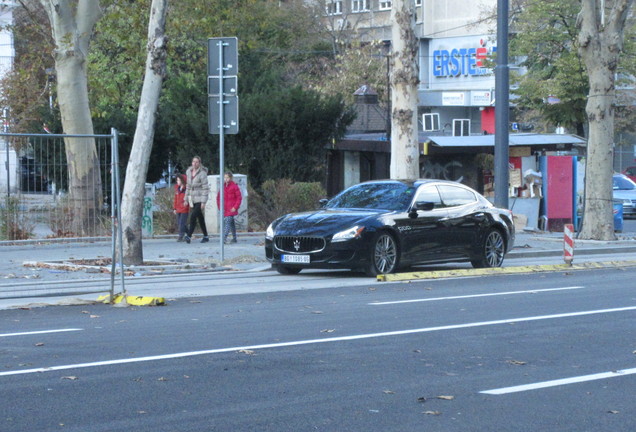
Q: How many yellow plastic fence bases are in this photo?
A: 1